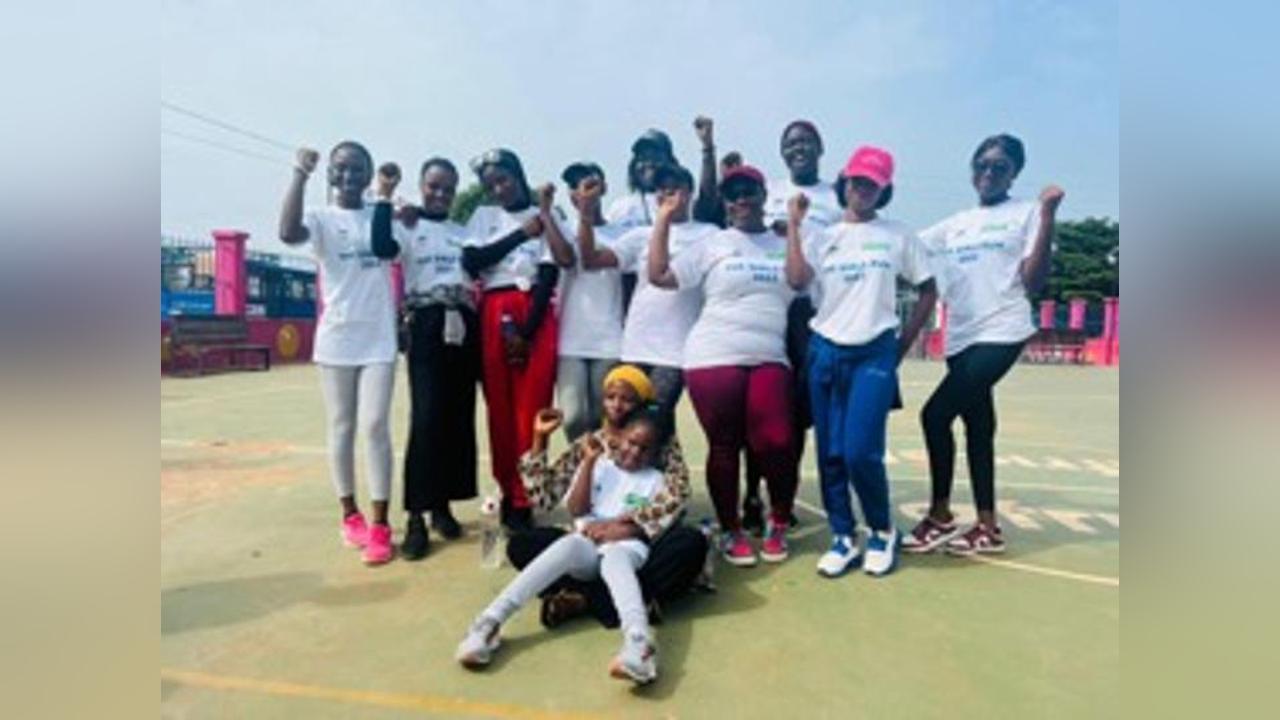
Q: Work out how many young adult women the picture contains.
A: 11